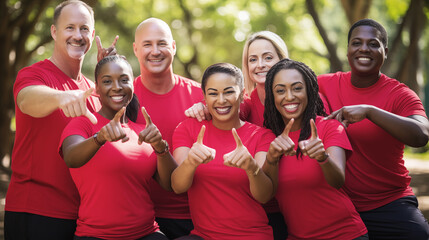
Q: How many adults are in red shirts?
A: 7